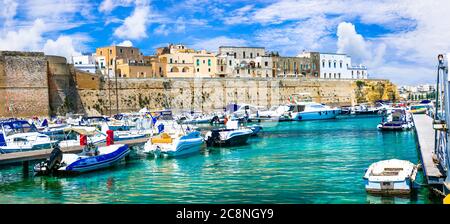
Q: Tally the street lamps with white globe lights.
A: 0